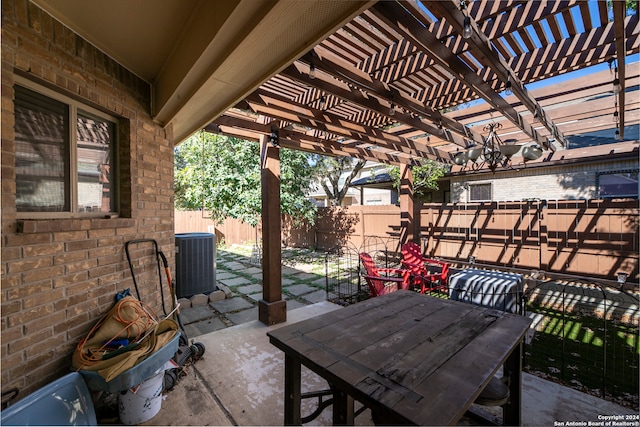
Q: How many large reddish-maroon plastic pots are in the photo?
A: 0